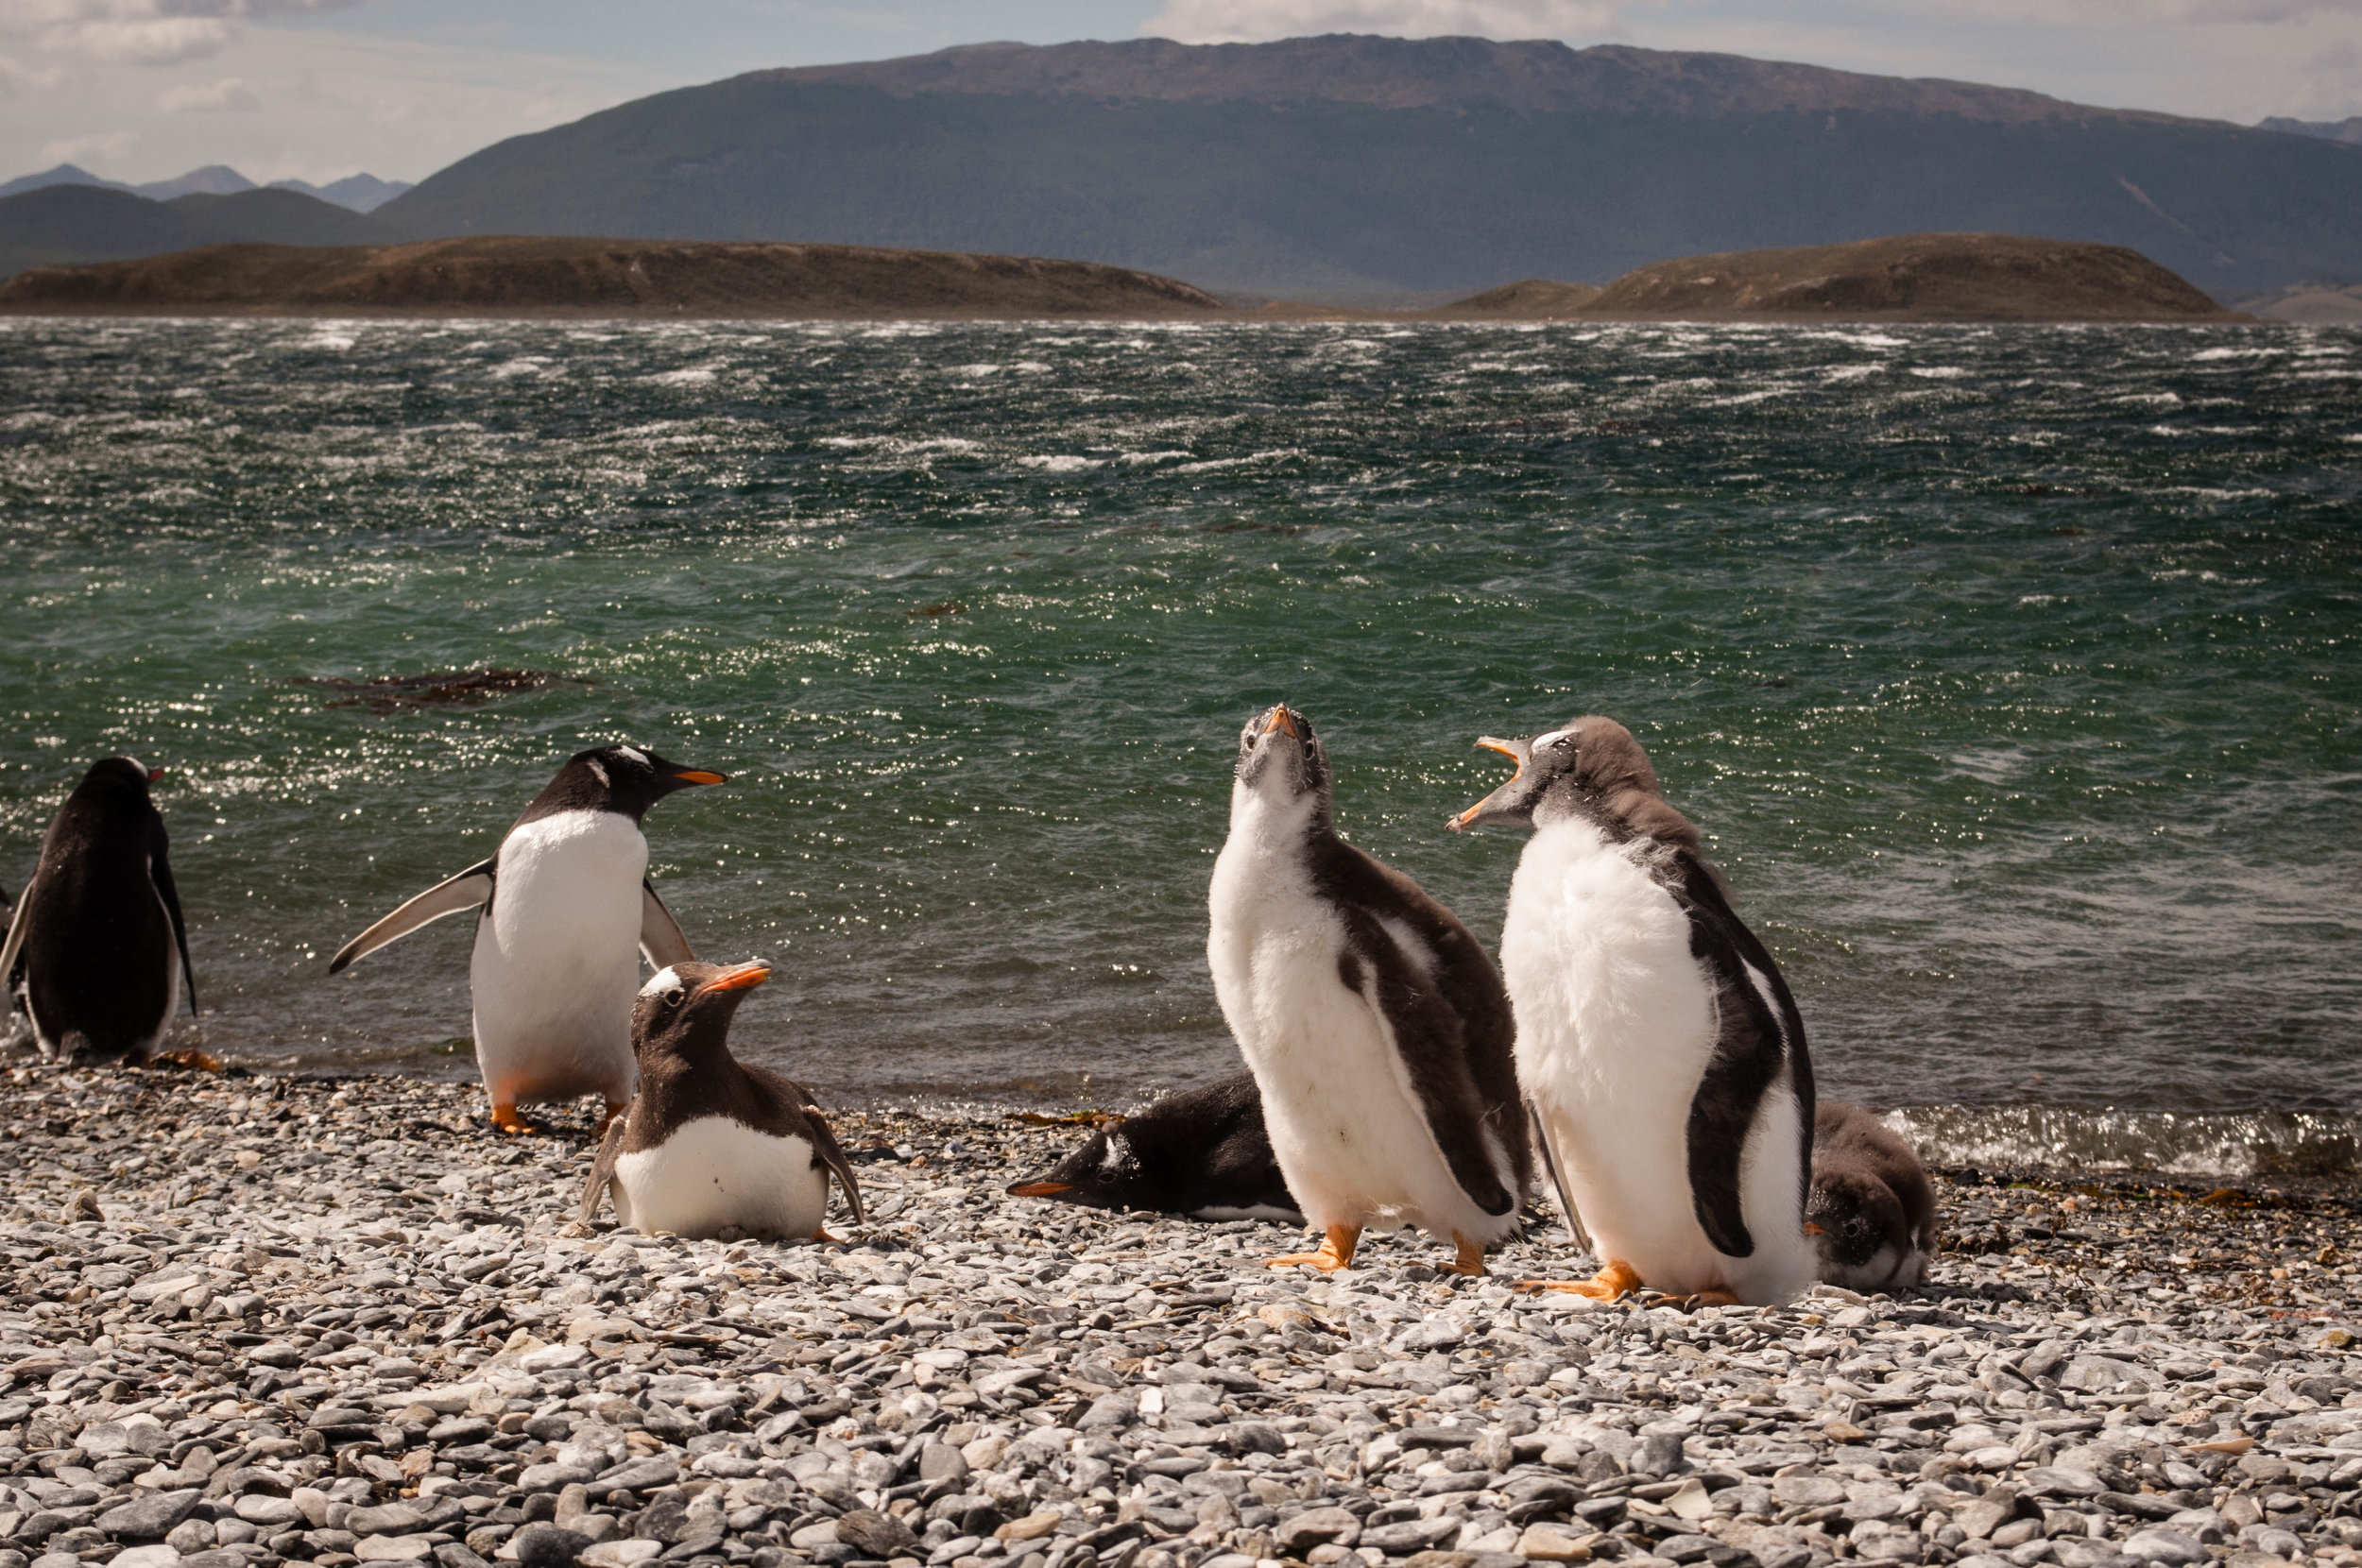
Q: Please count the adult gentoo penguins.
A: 4